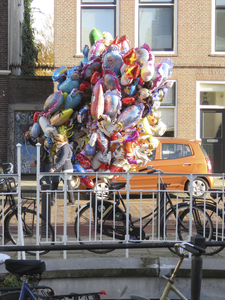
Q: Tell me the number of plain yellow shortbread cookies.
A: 0